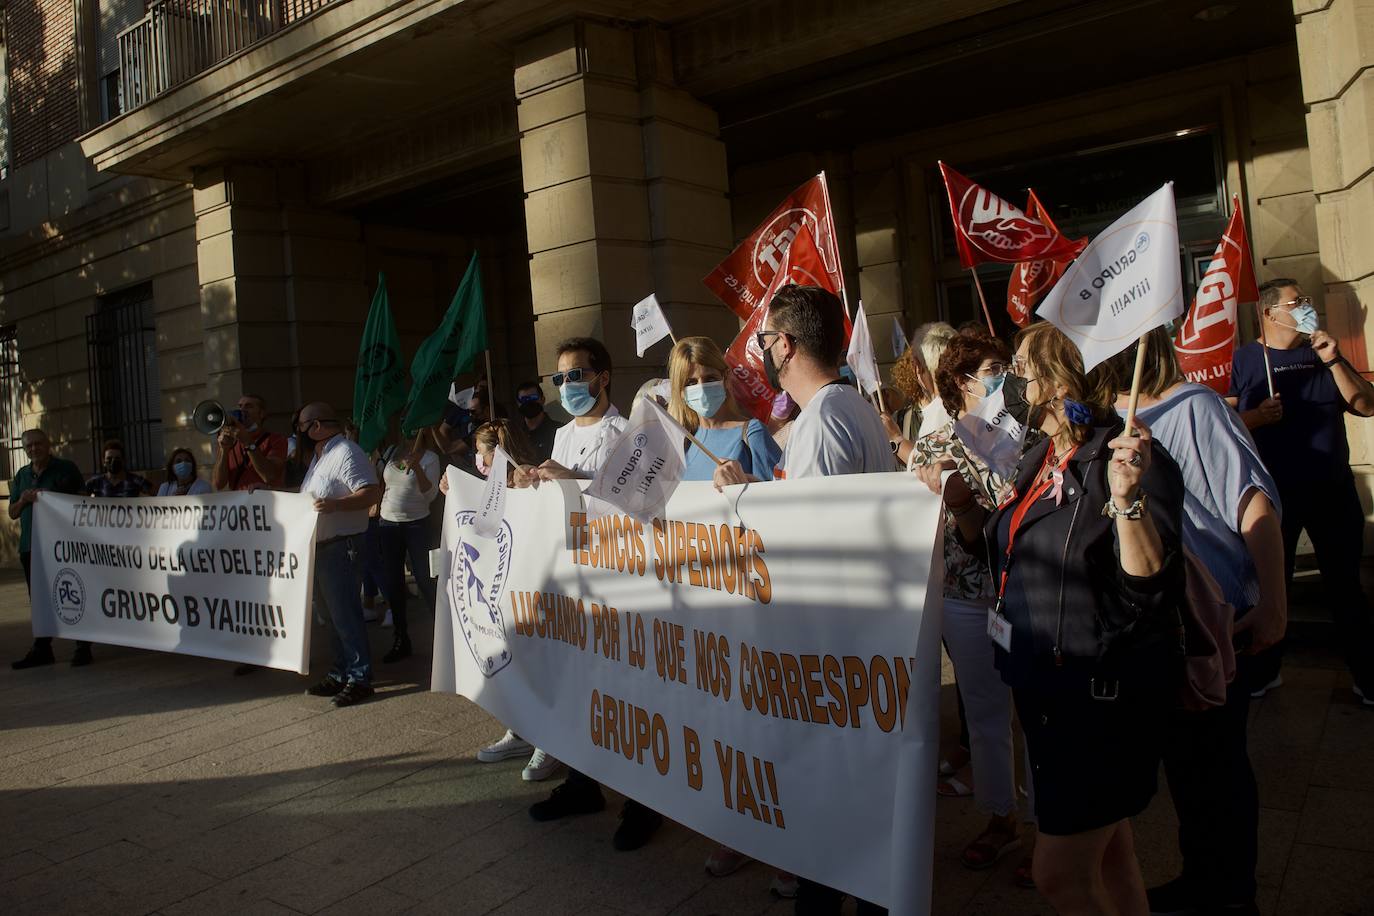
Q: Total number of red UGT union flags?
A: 5